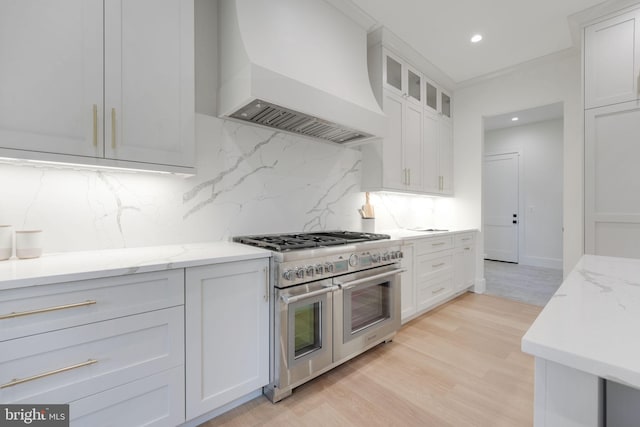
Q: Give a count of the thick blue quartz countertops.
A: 0